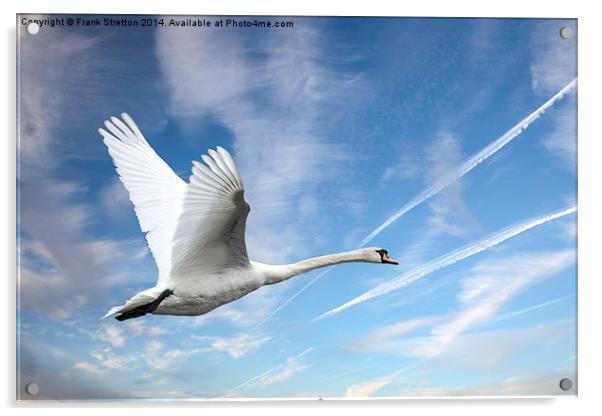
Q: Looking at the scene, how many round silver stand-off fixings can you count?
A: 4